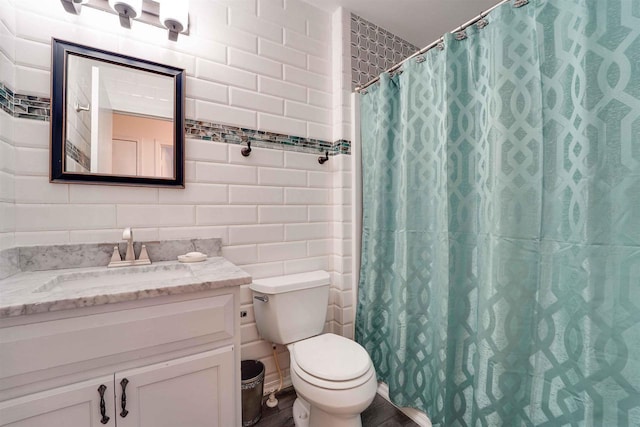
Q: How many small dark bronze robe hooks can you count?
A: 2